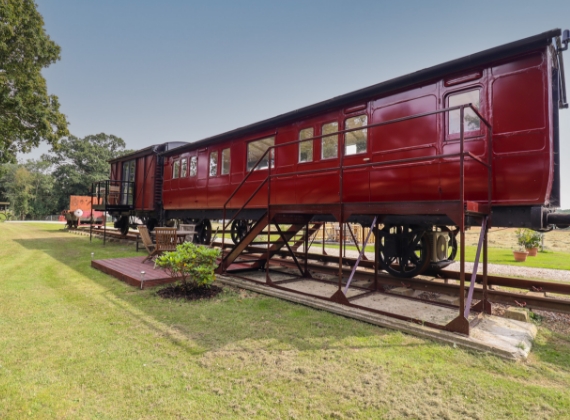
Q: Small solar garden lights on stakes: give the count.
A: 2